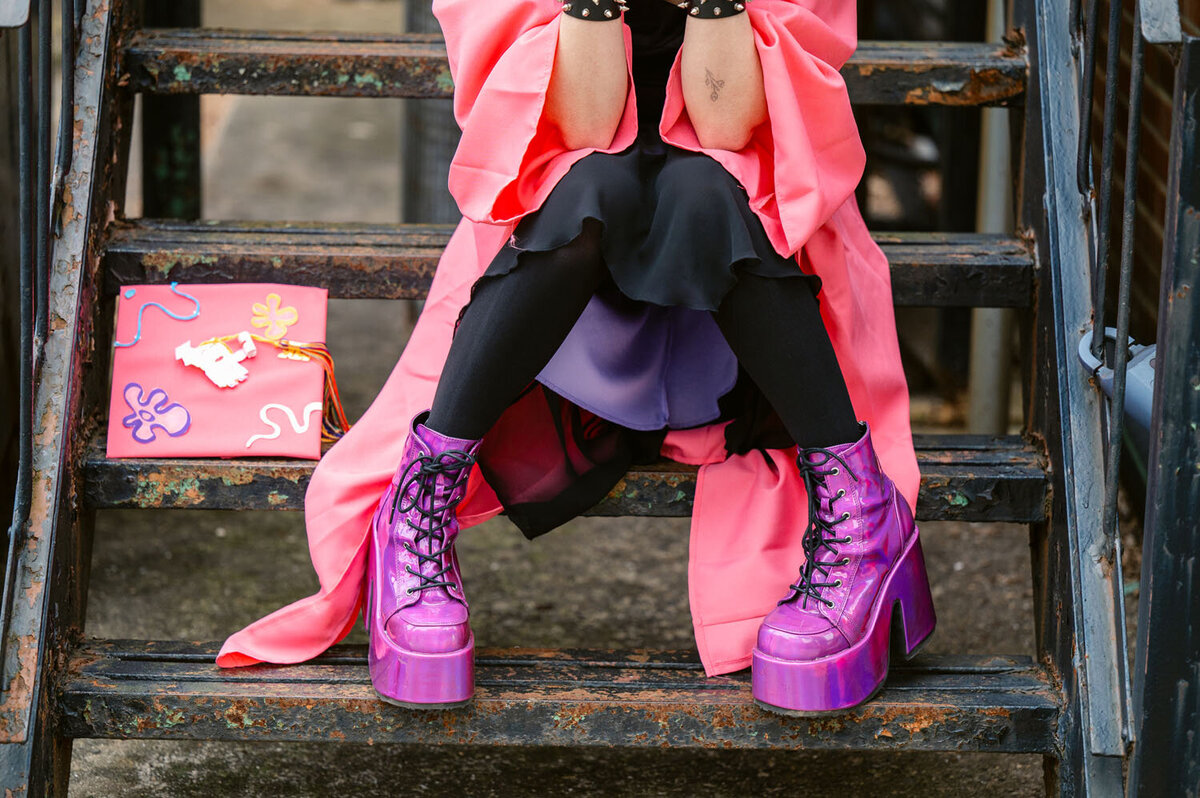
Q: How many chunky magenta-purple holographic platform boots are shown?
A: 2